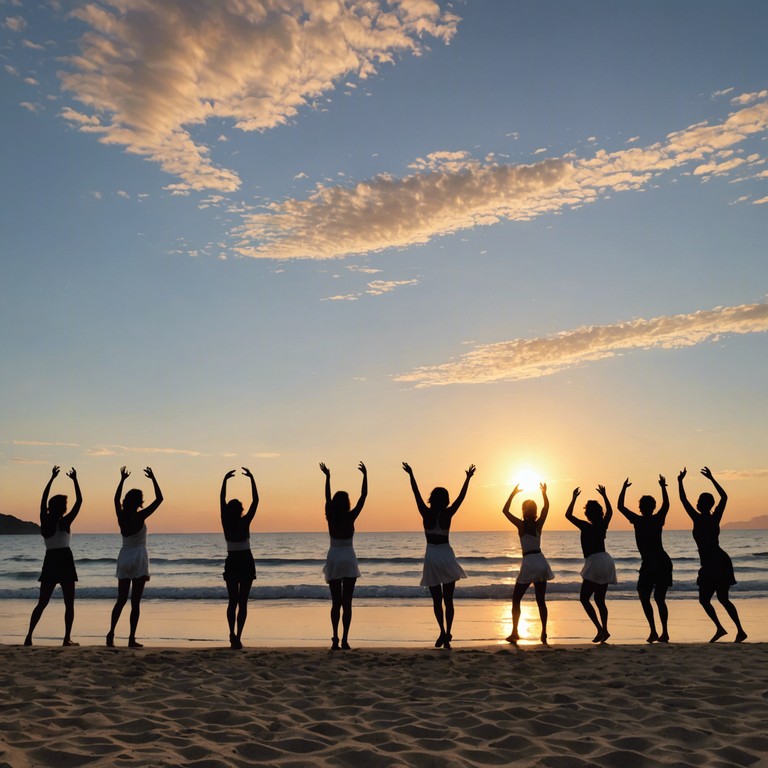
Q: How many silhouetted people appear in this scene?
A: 9